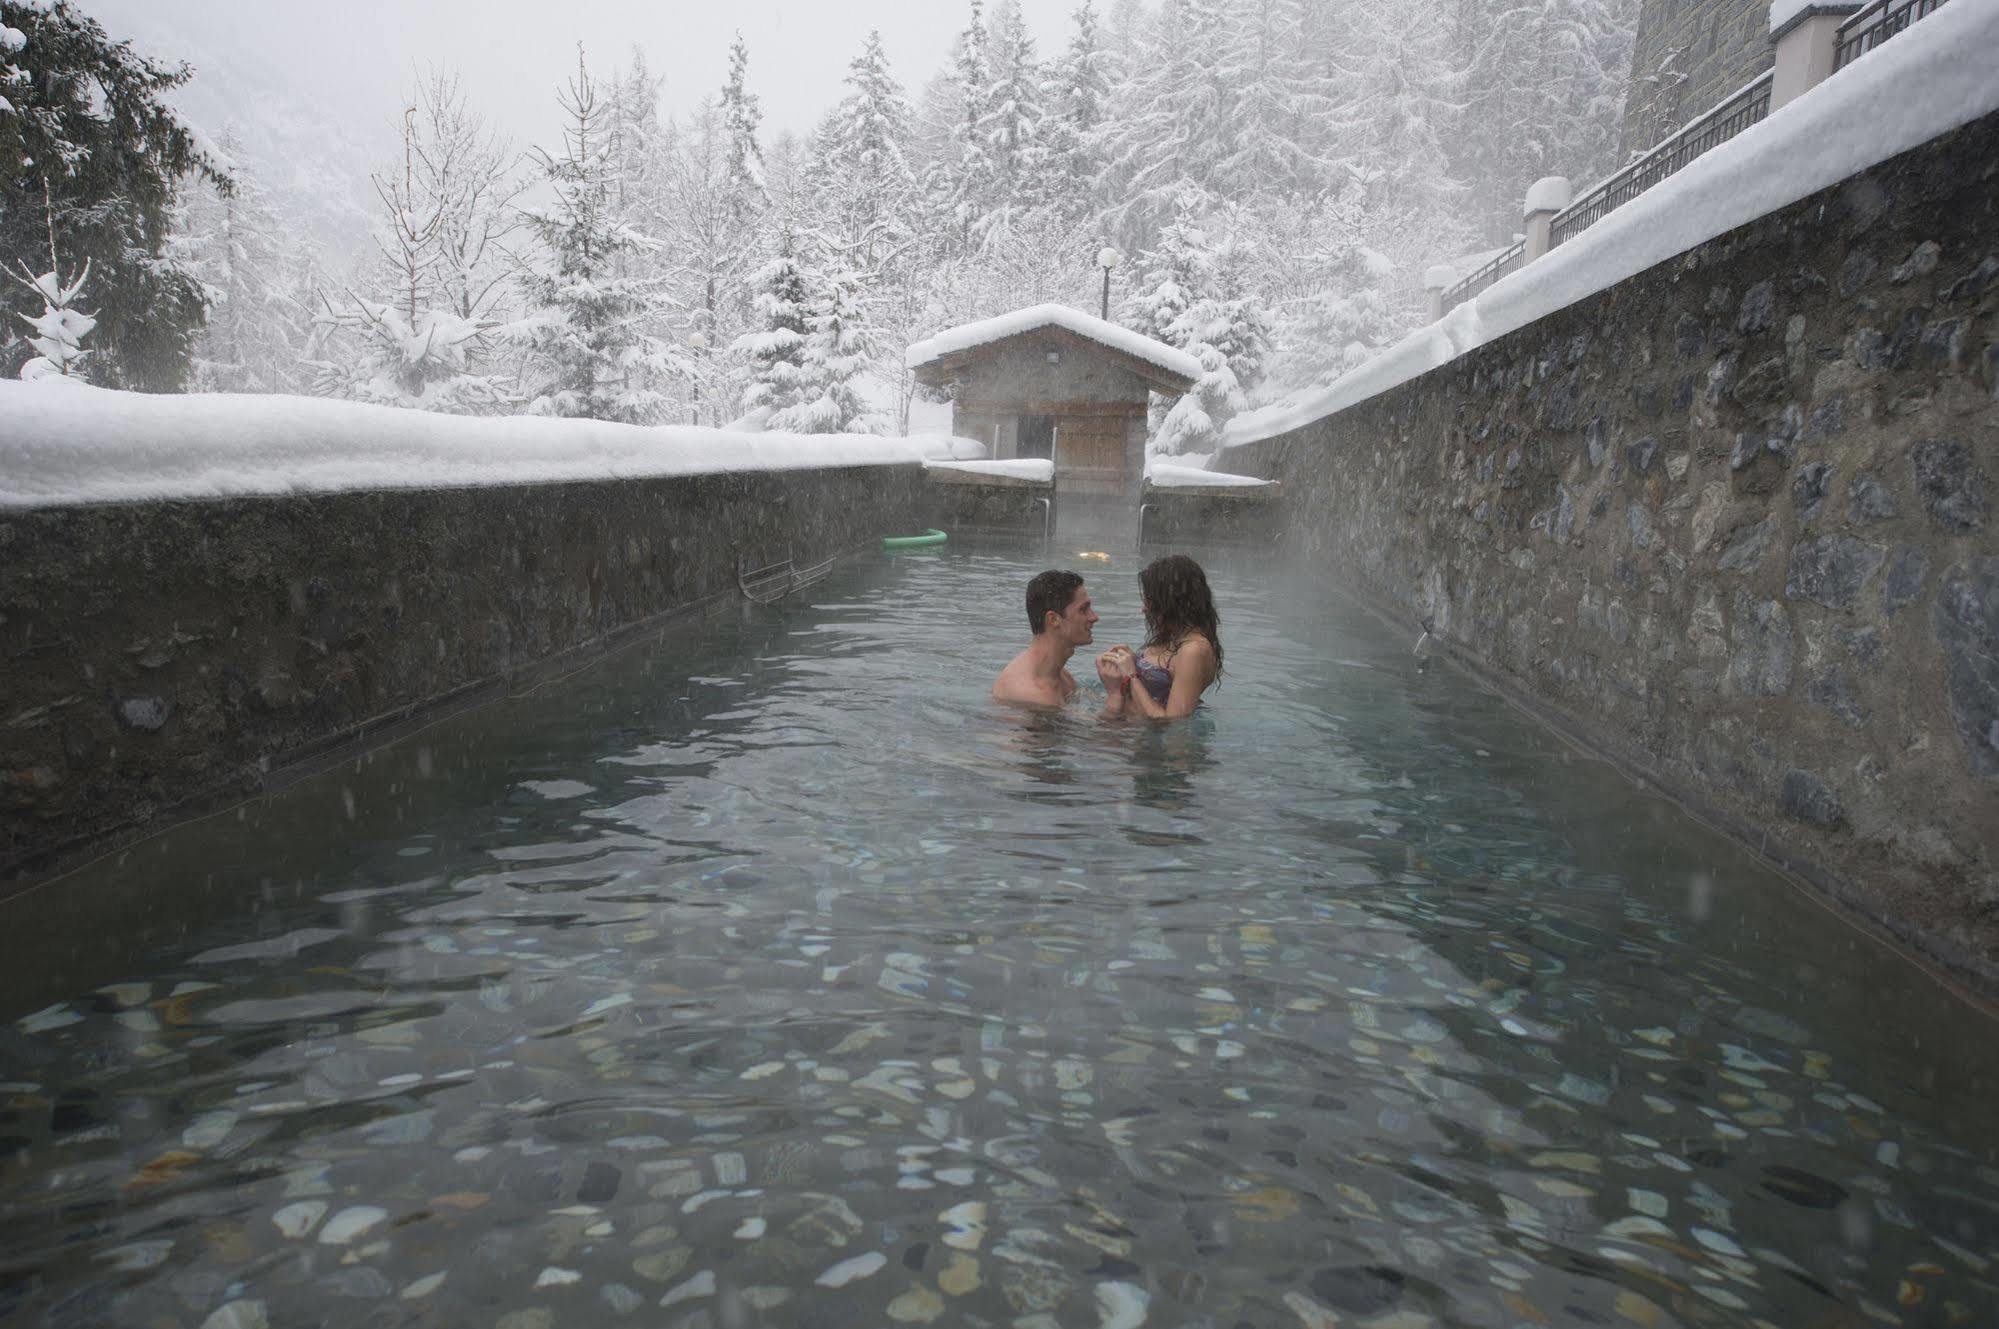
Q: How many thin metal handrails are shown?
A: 2